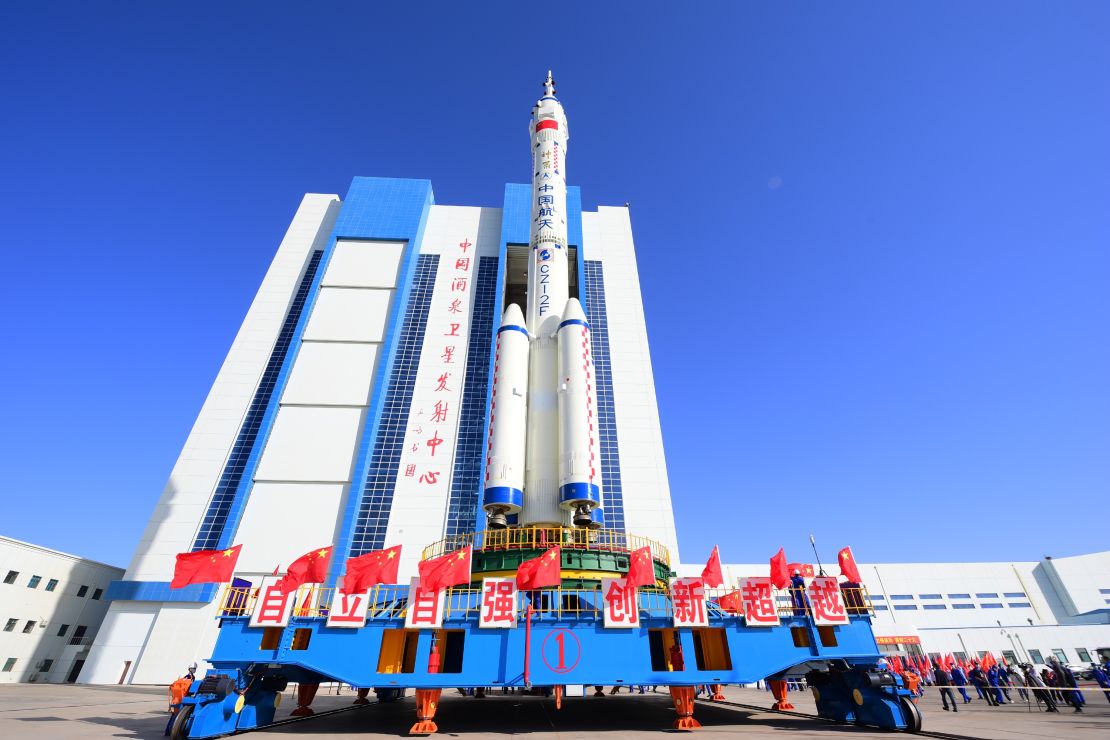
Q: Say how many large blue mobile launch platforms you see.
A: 1